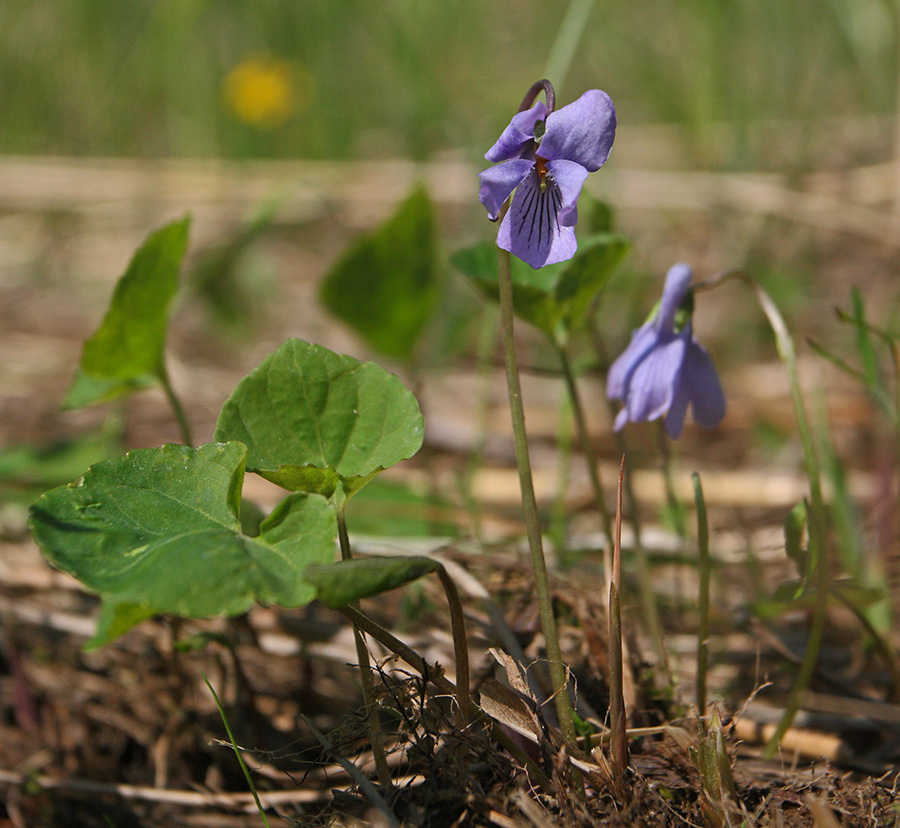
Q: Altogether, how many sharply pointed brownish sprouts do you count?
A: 1